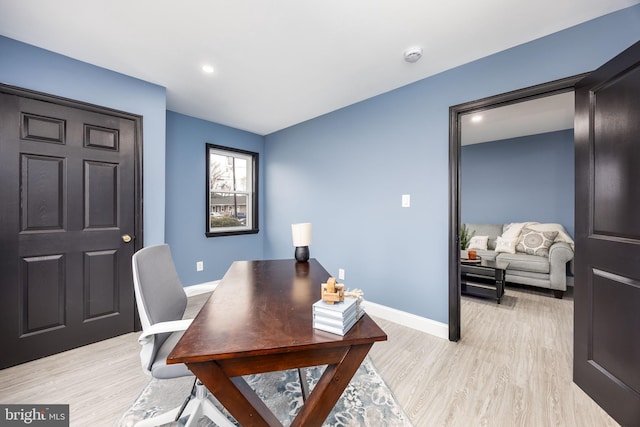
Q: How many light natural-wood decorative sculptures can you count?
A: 1